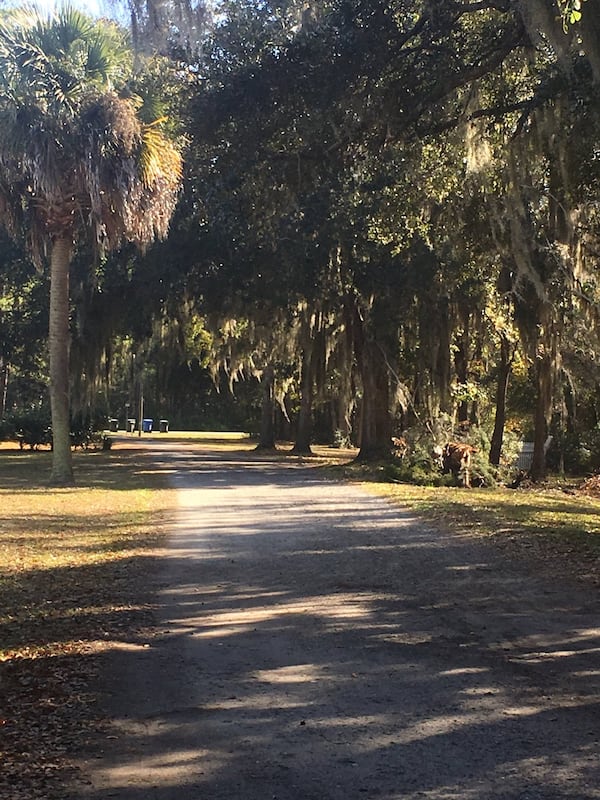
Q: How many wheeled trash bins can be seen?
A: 4